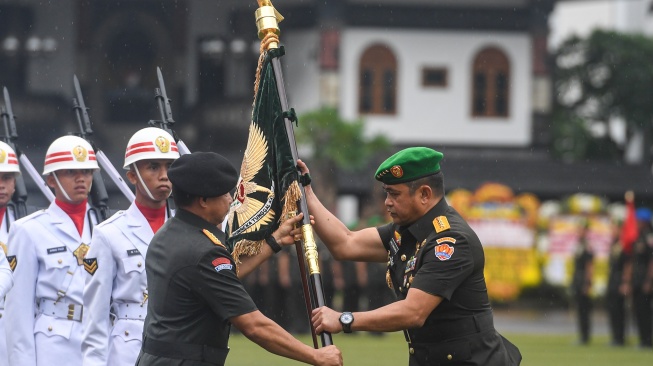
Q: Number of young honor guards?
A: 3